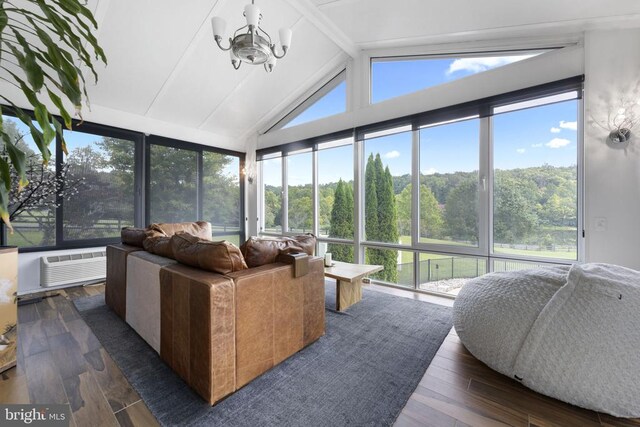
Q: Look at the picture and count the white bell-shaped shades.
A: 5